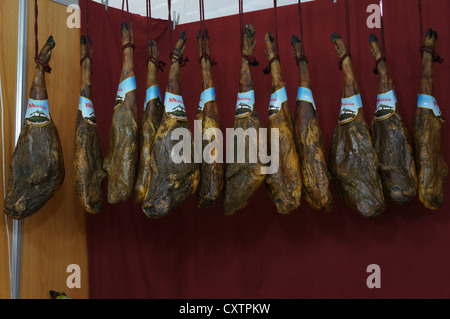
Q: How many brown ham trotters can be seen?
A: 12